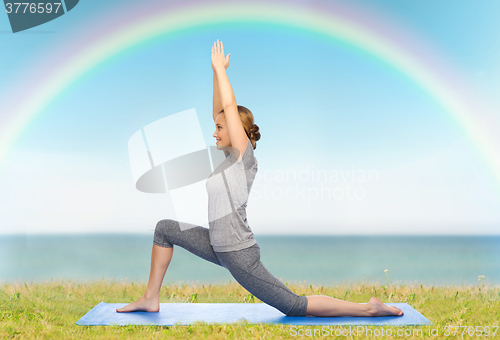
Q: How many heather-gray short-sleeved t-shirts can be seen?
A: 1